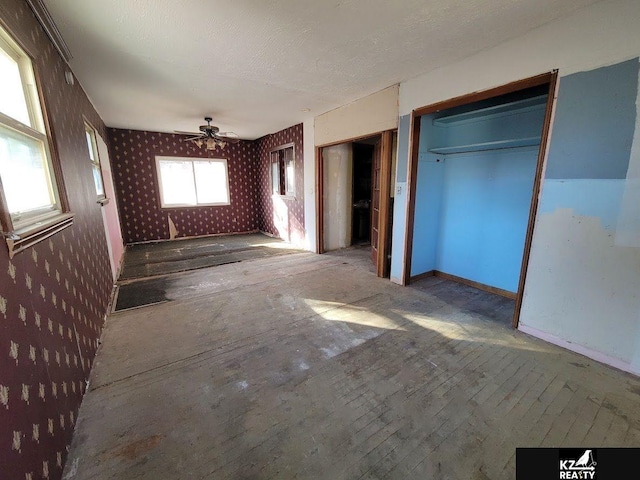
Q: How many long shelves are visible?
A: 2